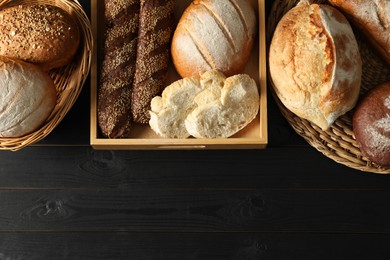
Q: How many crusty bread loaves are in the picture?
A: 8